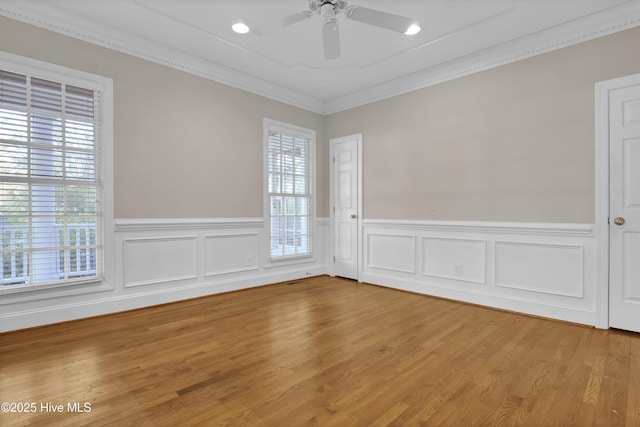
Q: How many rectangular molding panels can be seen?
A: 5